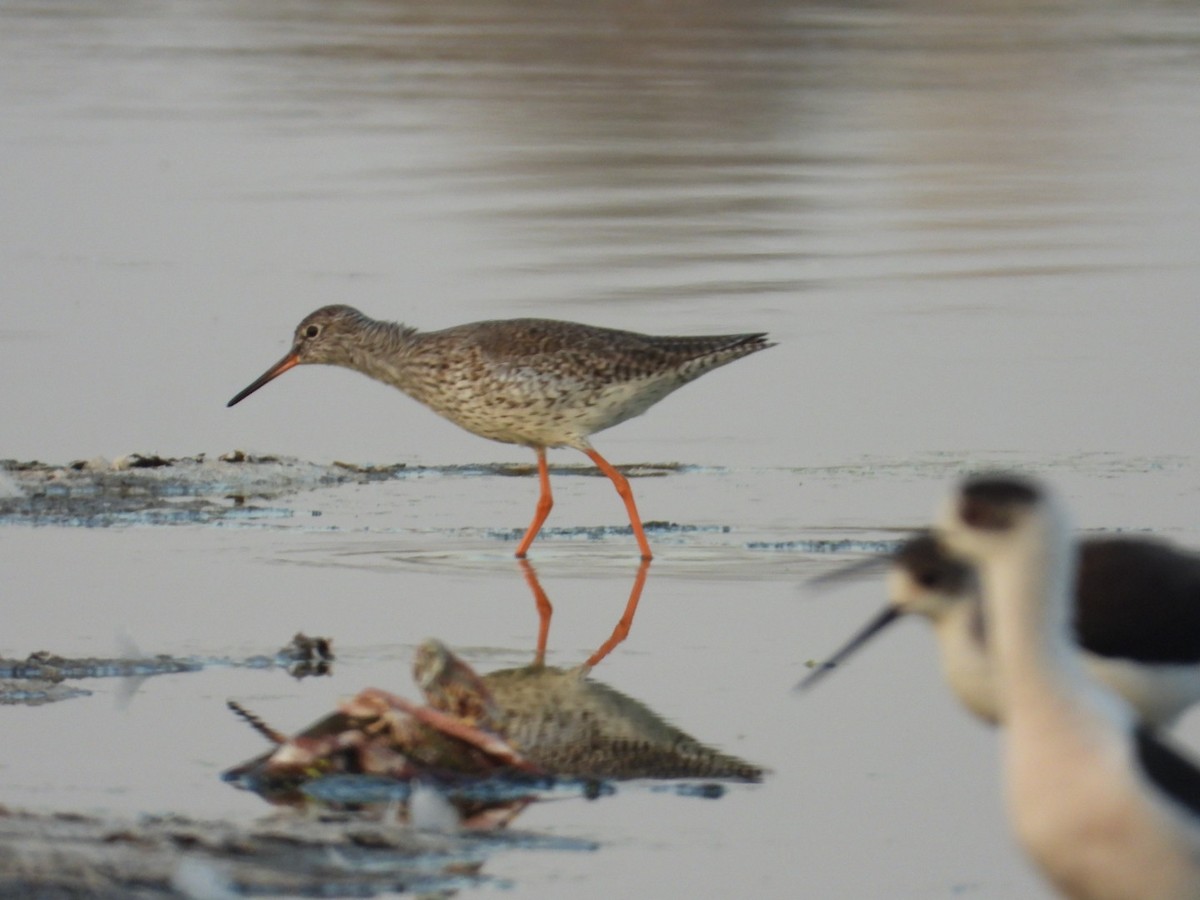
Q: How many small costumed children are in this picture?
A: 0